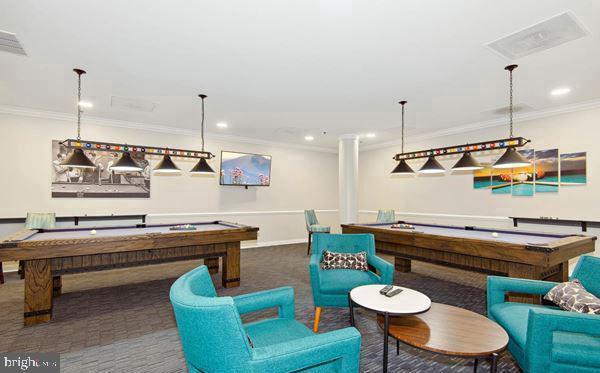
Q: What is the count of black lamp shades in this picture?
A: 8